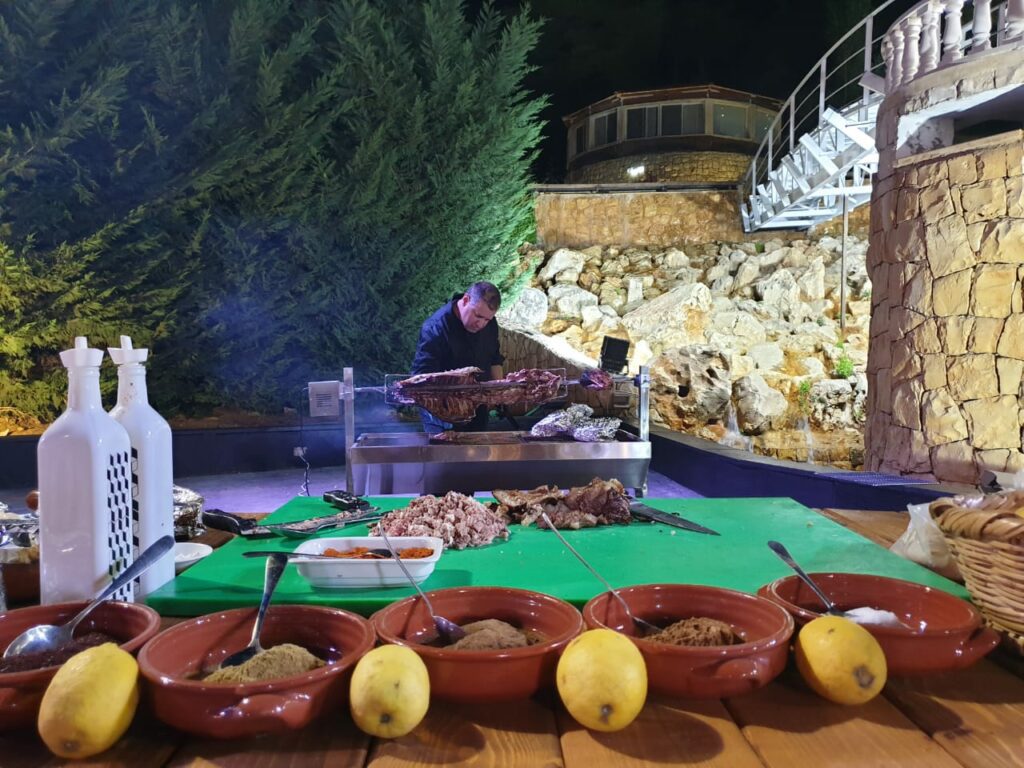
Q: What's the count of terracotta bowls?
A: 5